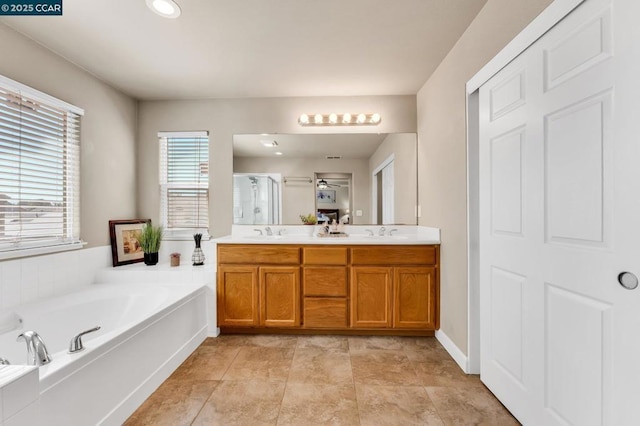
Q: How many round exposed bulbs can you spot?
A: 6